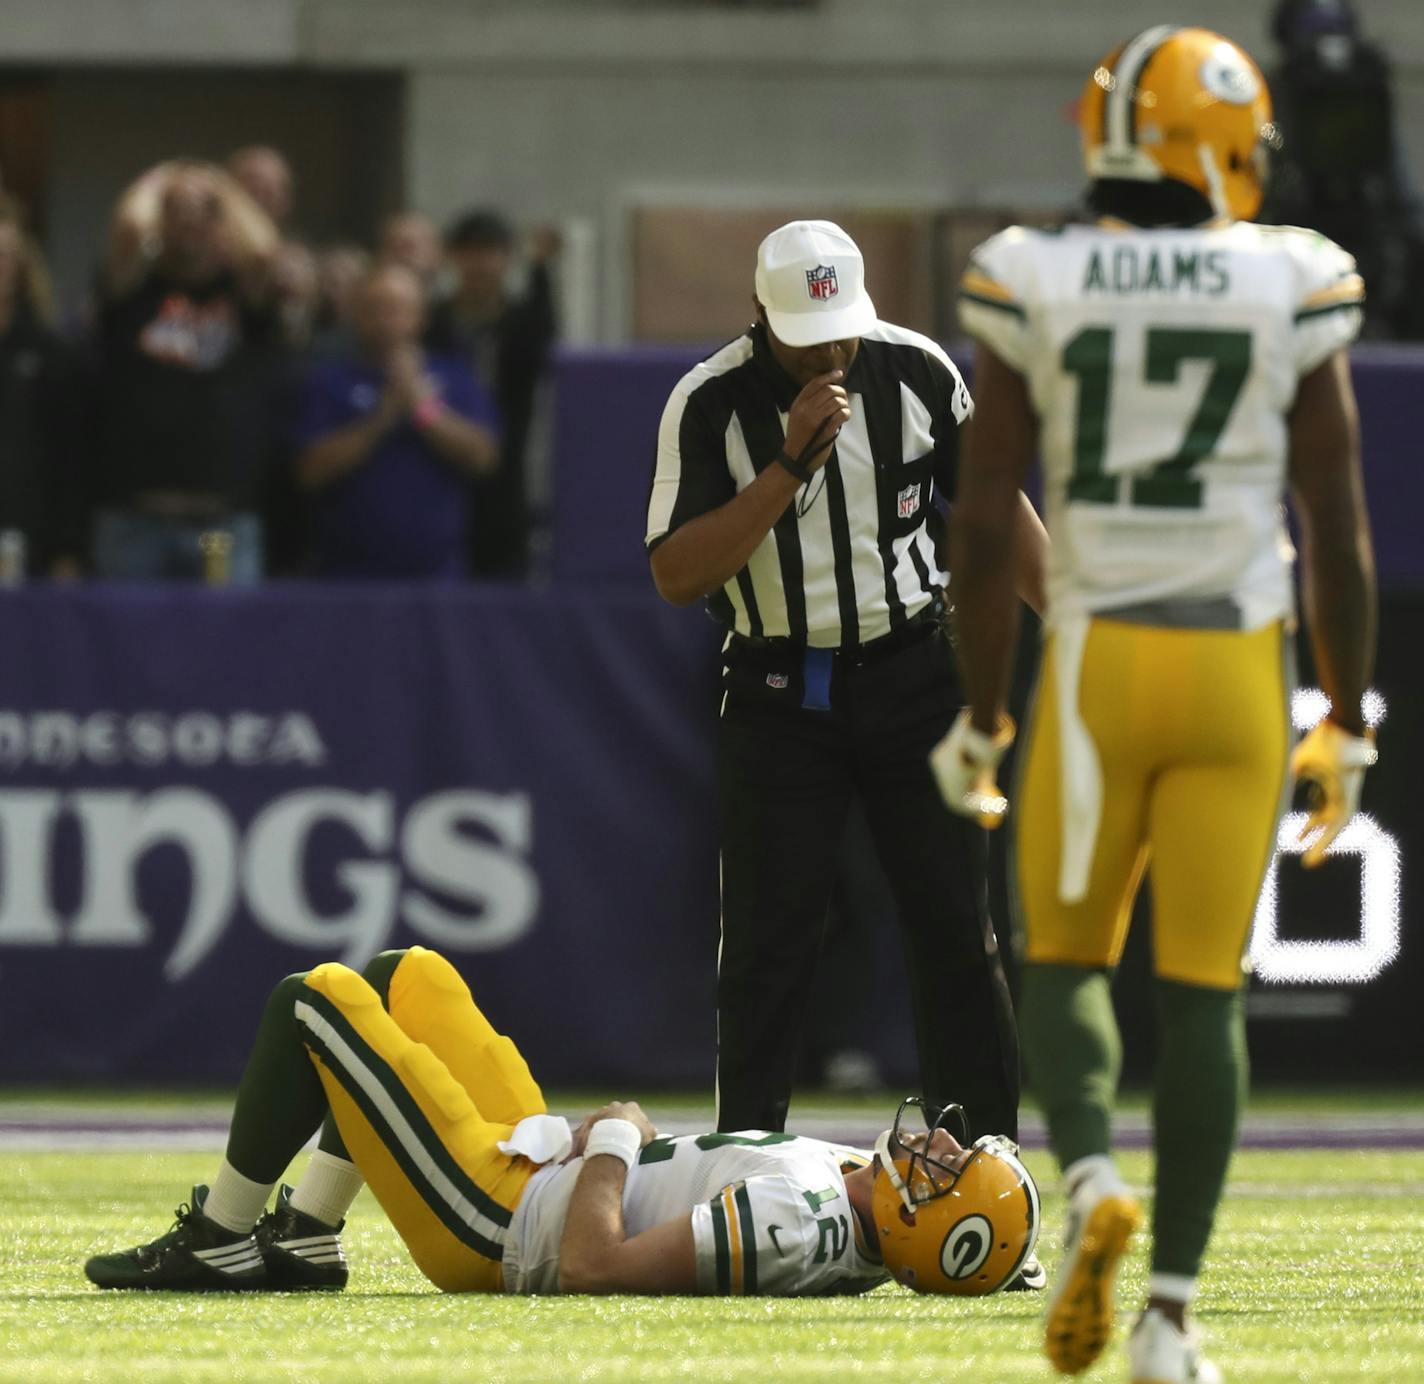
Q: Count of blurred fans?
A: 8